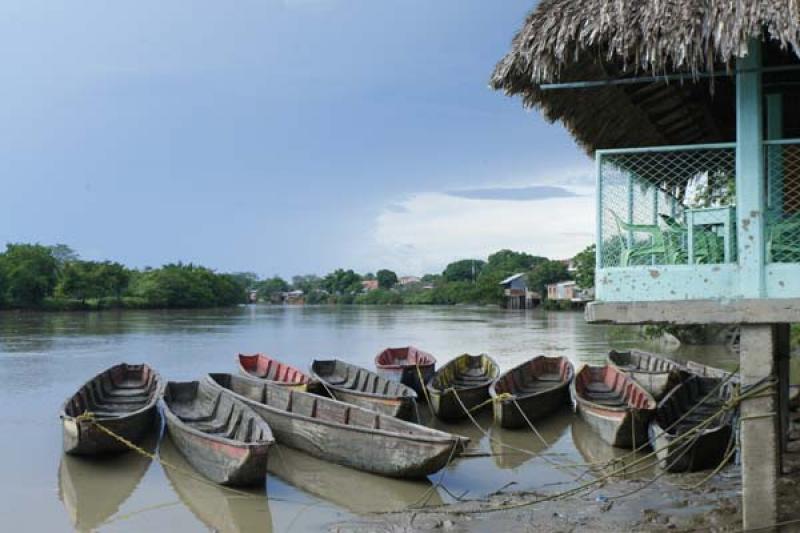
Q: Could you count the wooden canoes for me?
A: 12